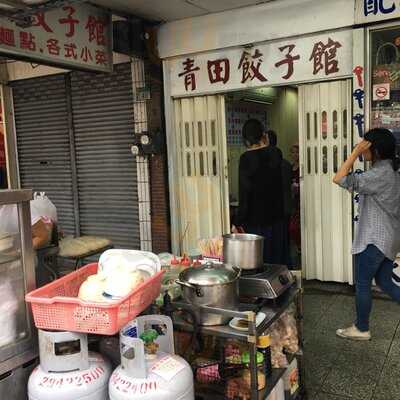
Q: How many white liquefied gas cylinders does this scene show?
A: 2